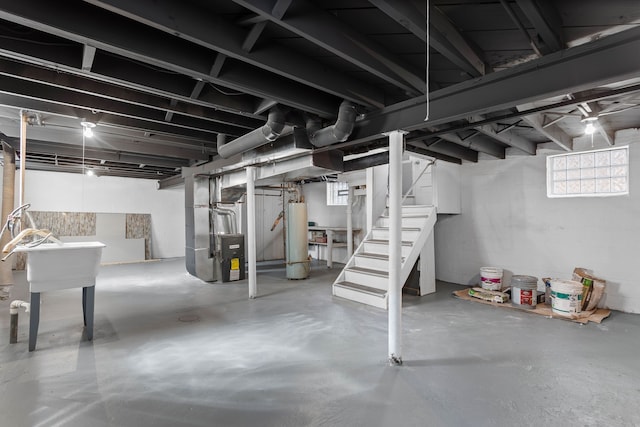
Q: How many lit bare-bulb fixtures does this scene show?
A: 3